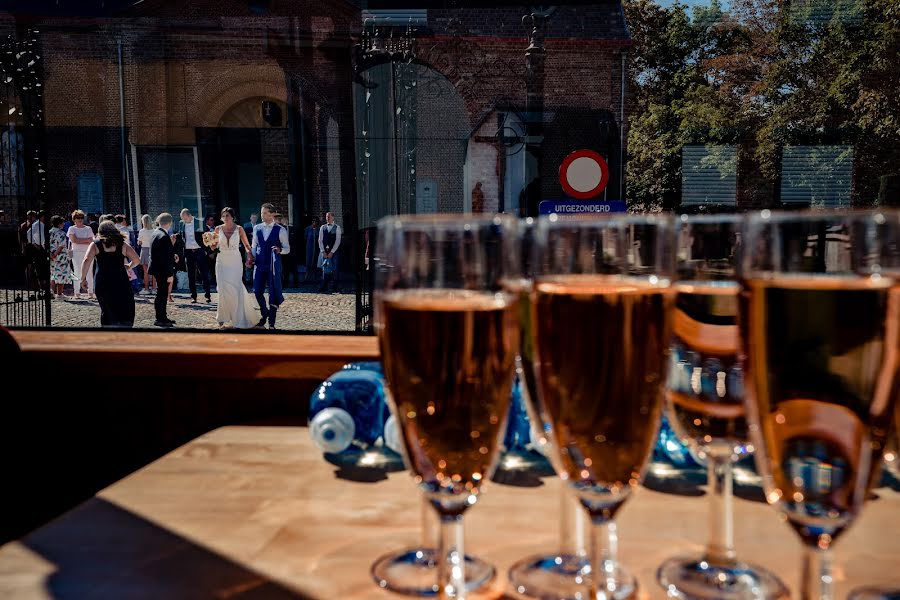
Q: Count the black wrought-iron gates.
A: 2